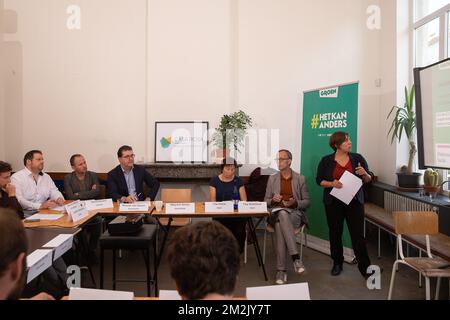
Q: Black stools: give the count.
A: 1